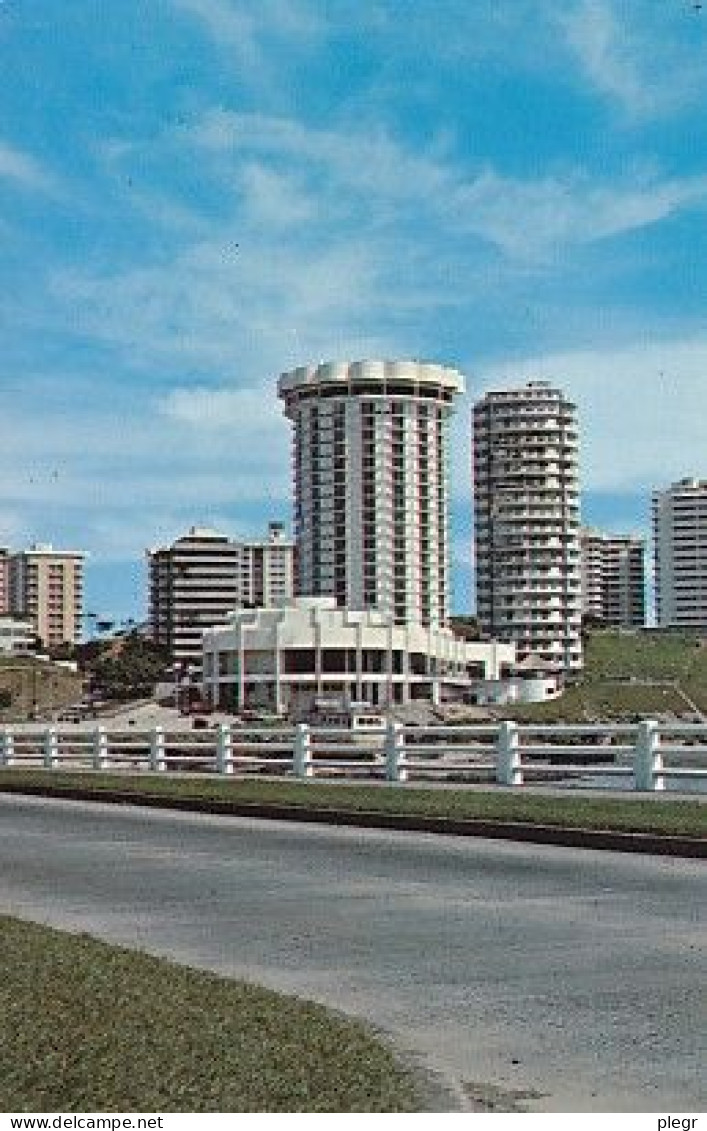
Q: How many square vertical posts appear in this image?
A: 9